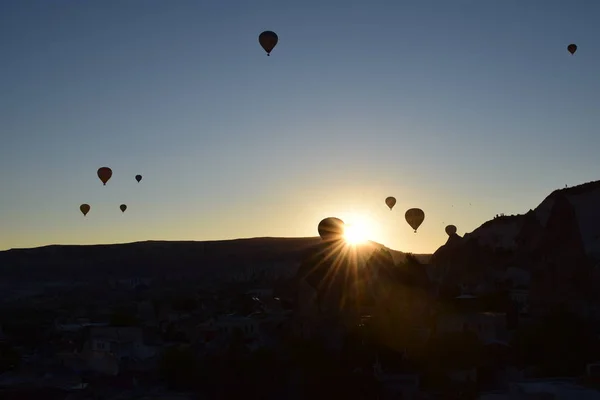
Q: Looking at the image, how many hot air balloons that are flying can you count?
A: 10